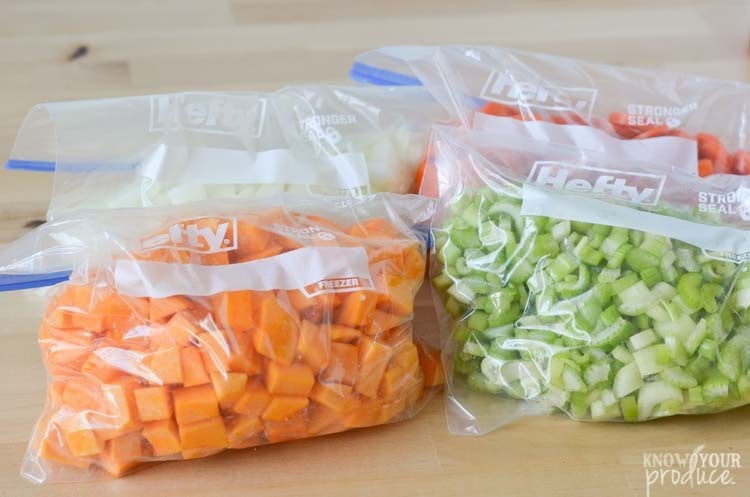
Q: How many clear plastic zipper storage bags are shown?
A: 4